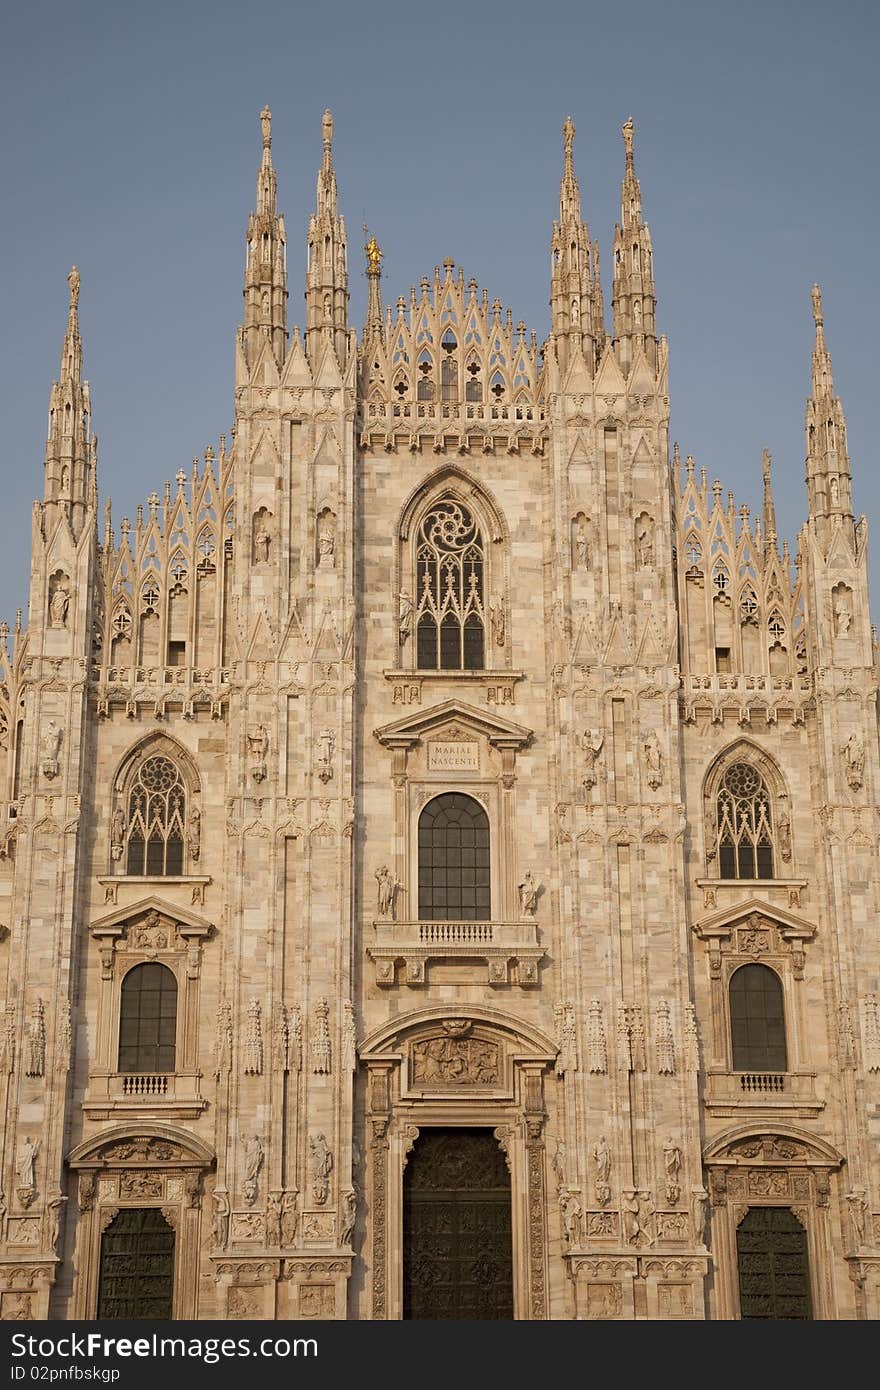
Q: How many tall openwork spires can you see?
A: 6